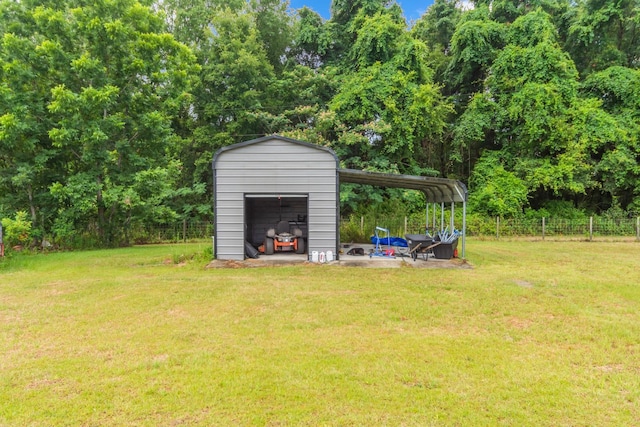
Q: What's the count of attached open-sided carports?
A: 1